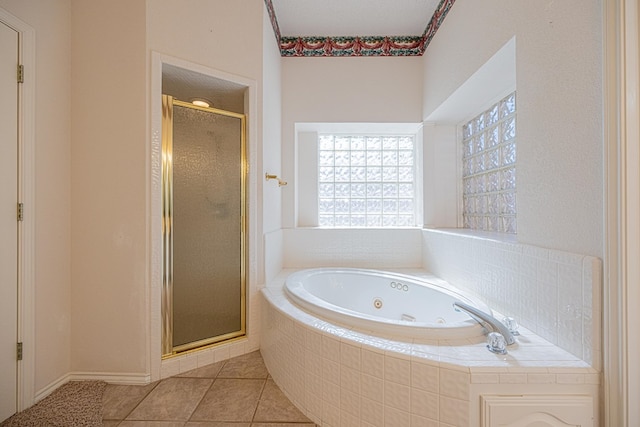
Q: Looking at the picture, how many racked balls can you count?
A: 0